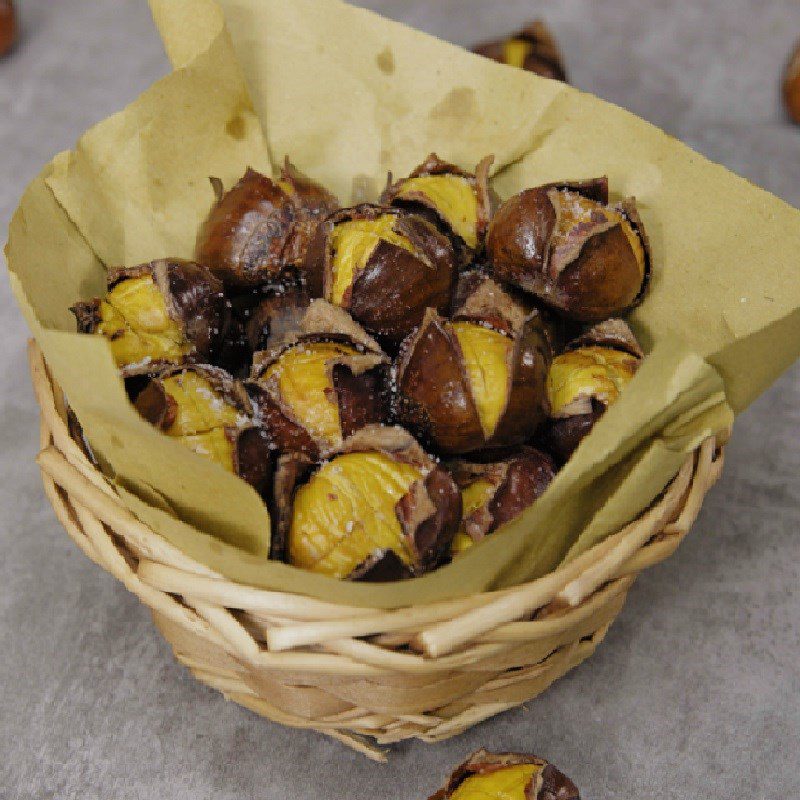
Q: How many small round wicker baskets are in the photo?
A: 1